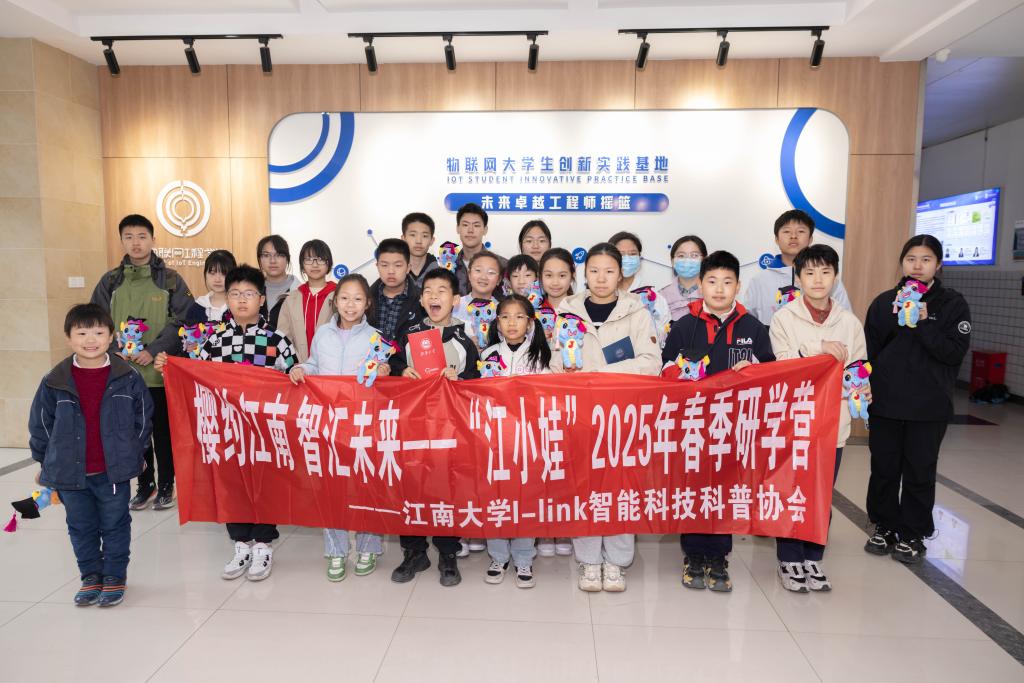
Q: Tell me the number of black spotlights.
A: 9